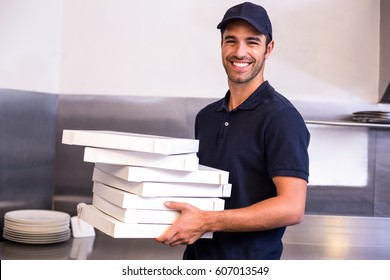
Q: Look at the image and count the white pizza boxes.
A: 7